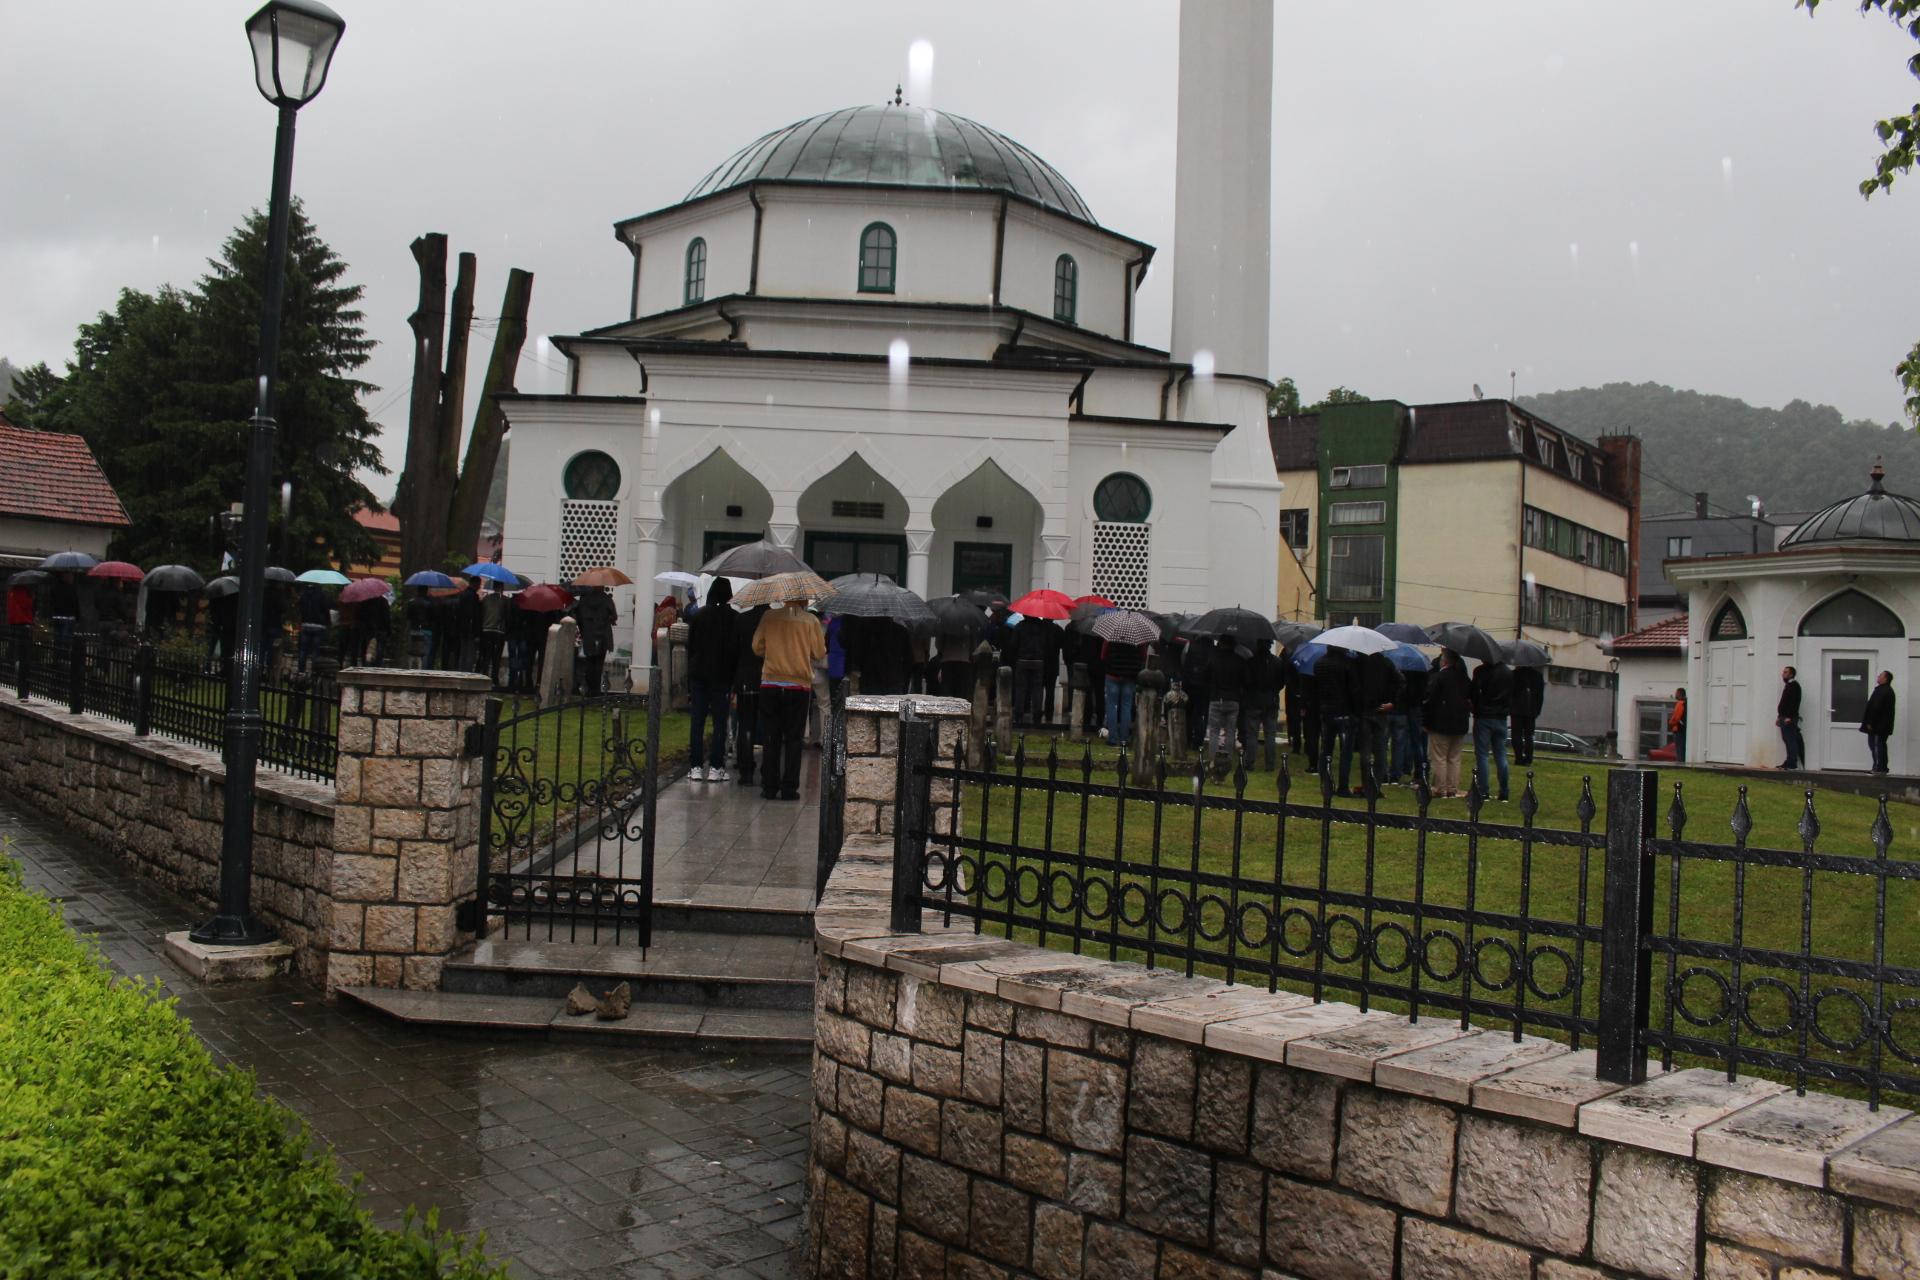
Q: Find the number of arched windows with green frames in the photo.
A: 3